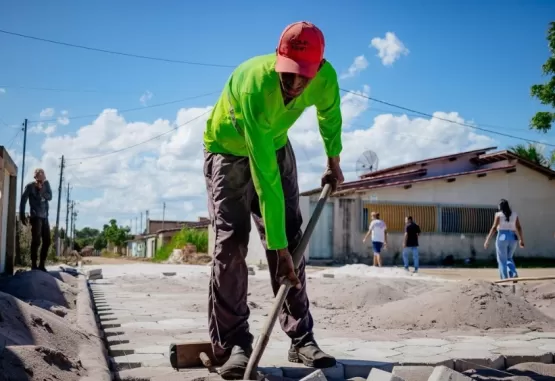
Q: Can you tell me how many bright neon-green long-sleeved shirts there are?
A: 1